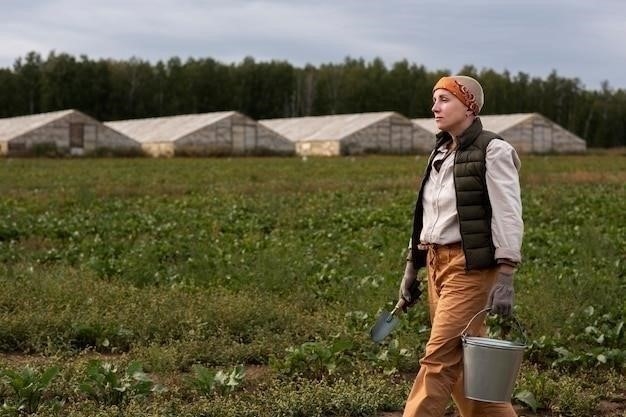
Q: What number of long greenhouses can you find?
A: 4